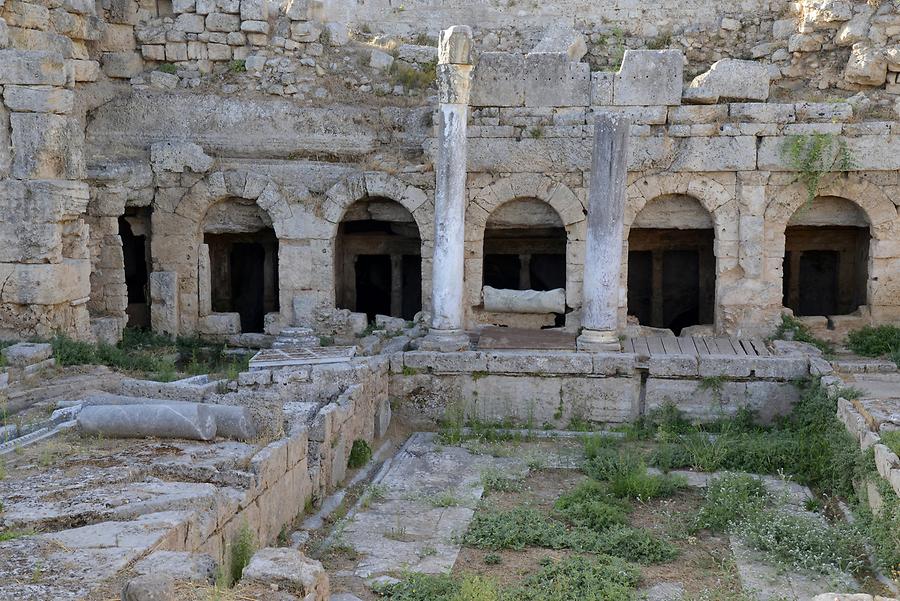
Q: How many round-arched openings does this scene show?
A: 5